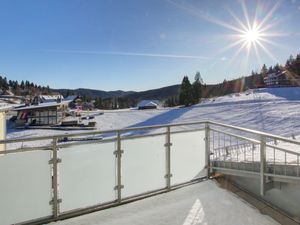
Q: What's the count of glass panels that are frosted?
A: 4